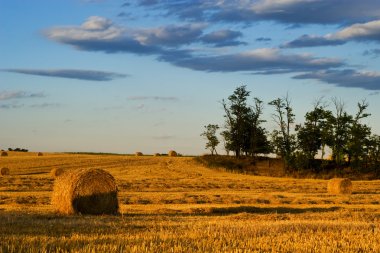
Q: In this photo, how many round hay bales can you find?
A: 9